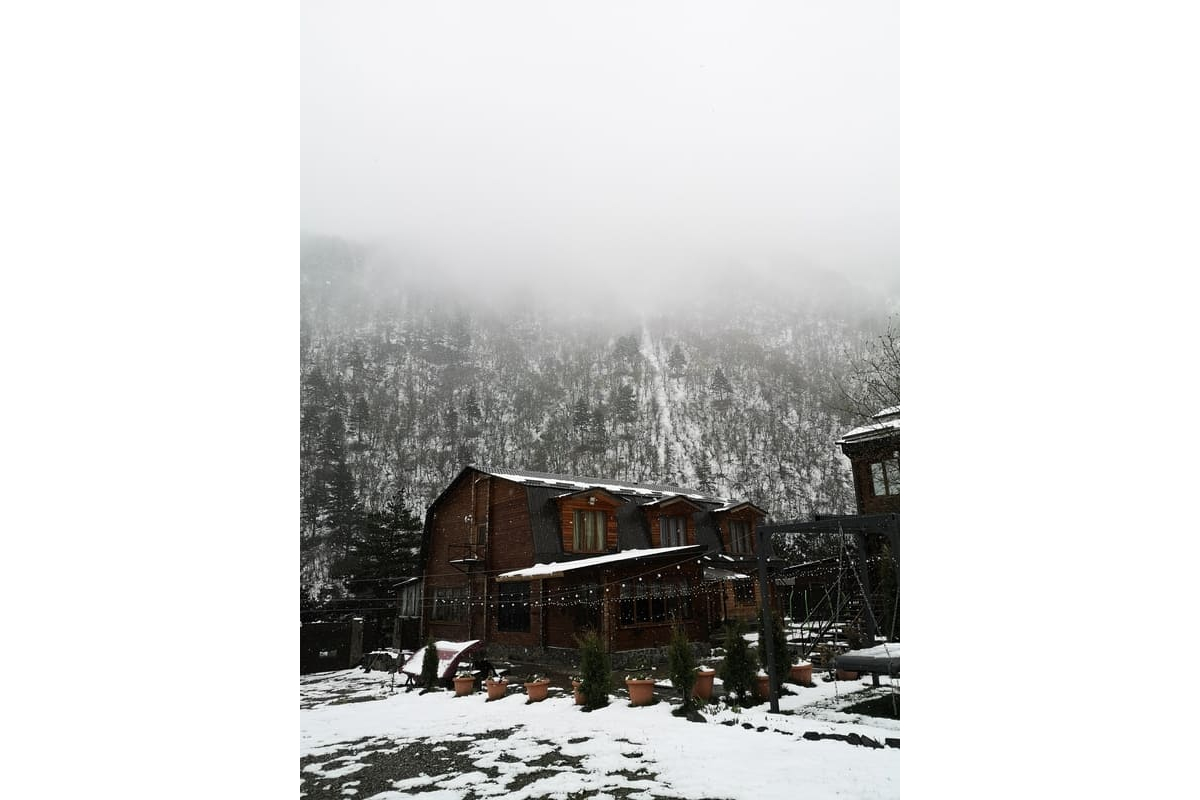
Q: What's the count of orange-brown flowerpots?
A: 9